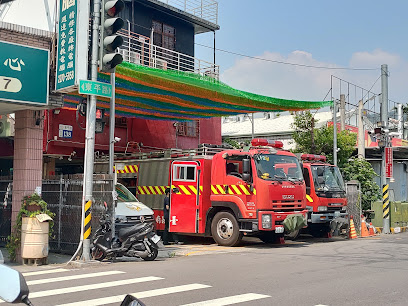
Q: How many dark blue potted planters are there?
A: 0